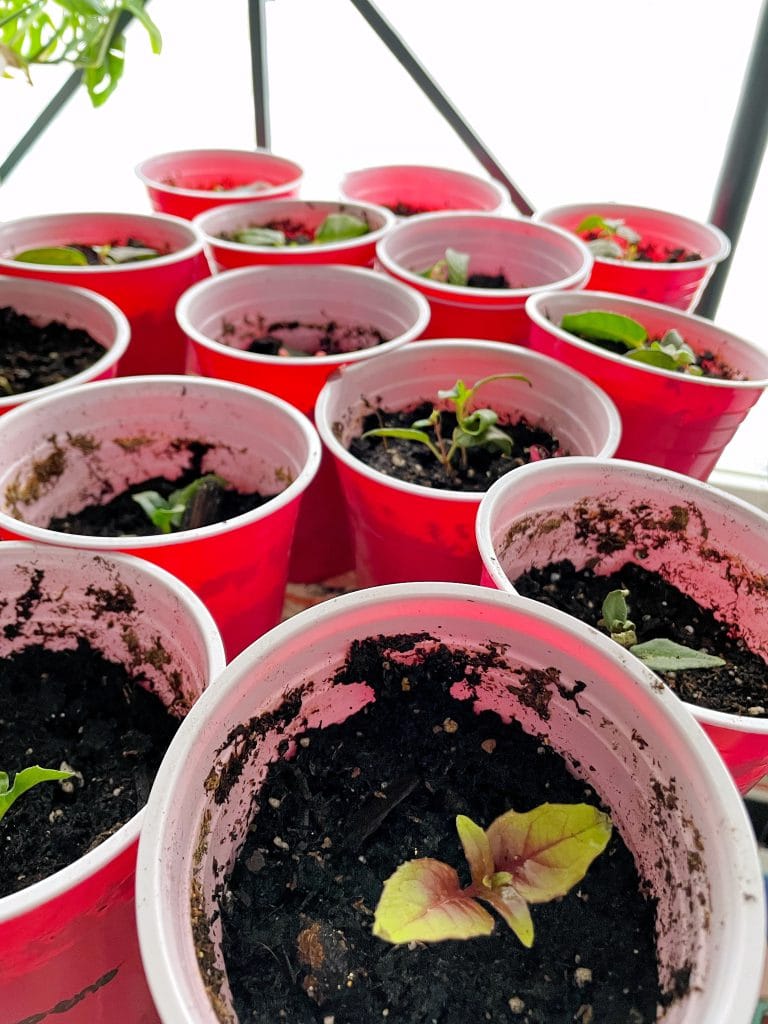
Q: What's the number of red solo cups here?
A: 14